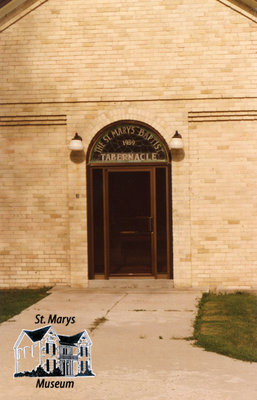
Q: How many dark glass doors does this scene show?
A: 1